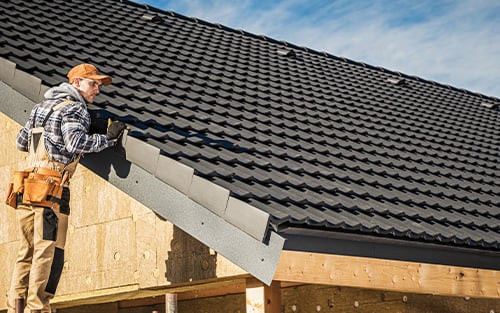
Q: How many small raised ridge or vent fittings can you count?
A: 4